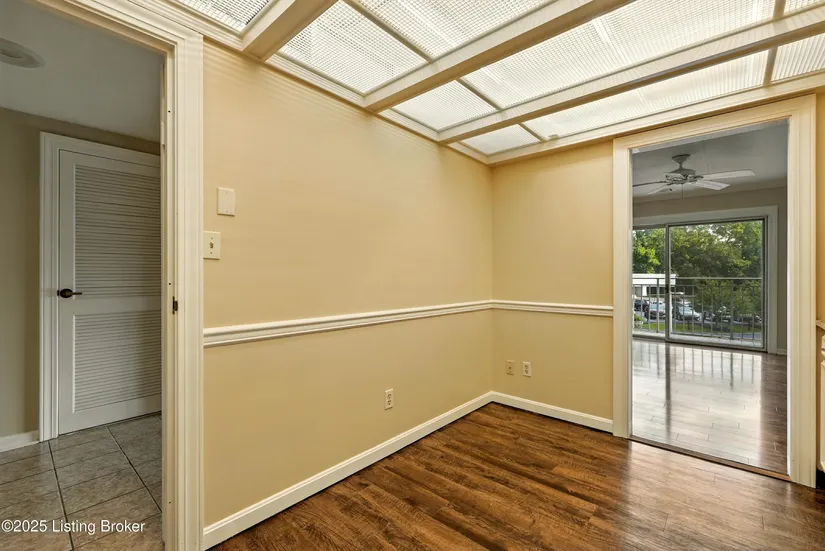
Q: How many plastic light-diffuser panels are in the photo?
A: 9